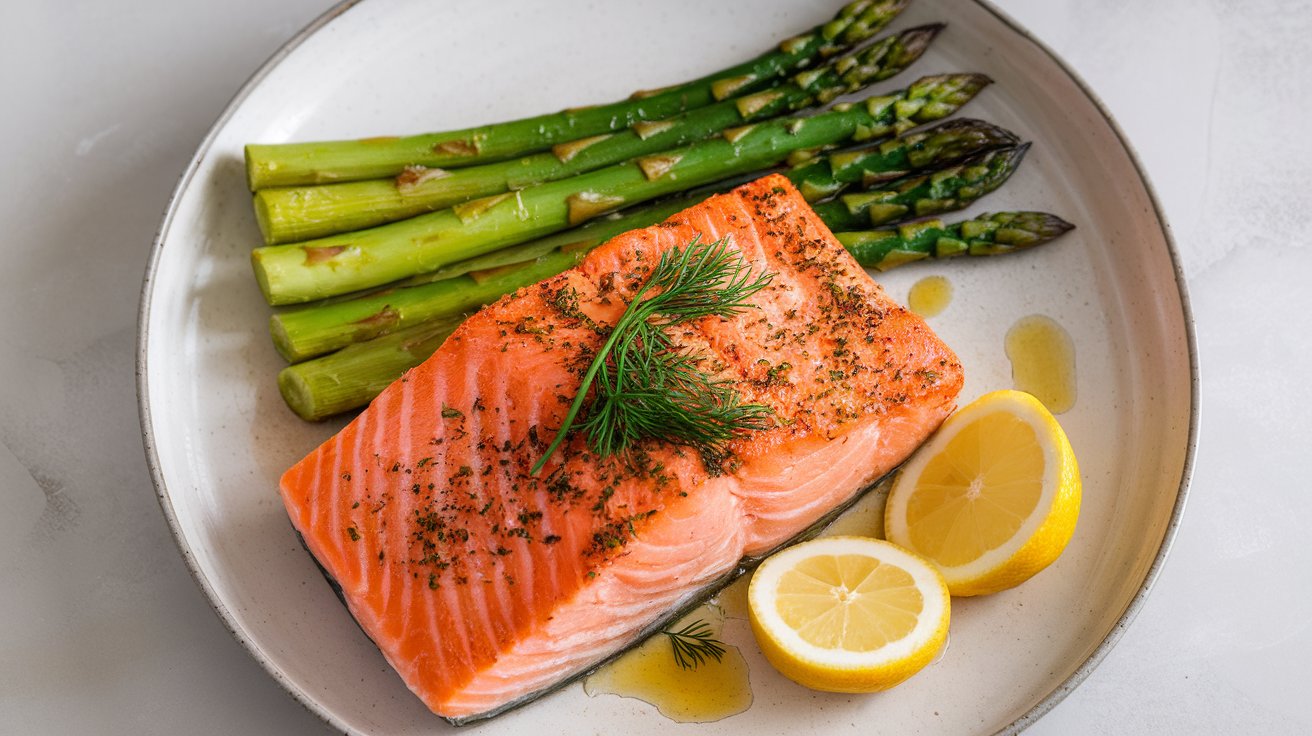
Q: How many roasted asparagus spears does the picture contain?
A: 6